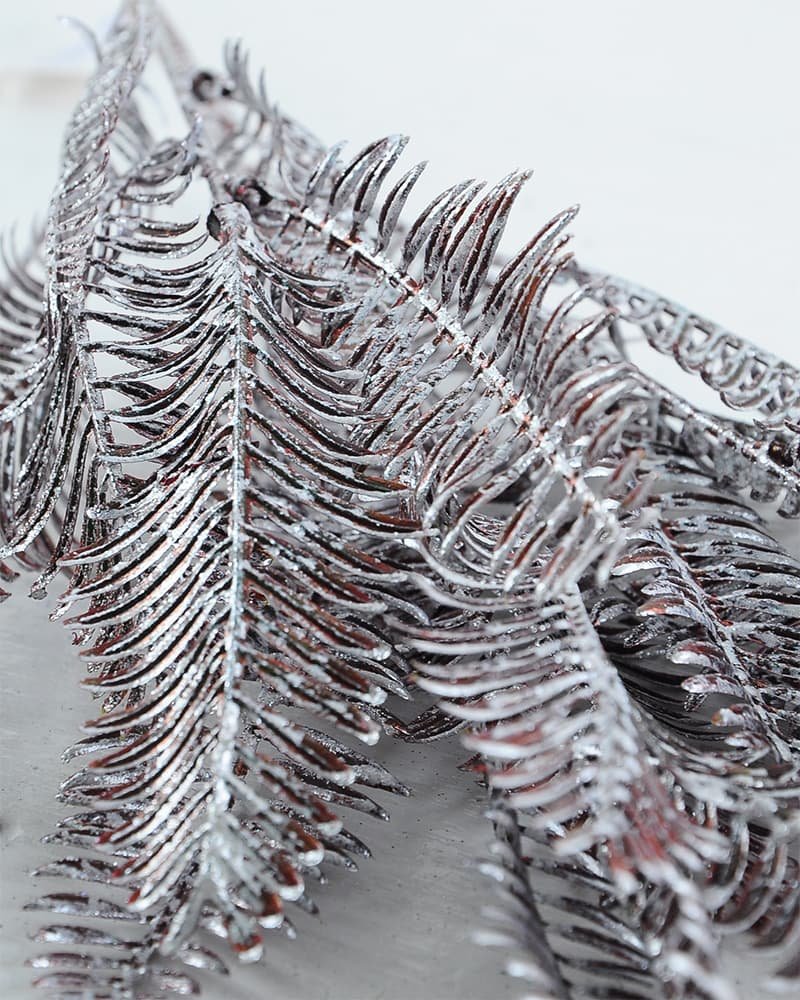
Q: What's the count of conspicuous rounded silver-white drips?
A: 9